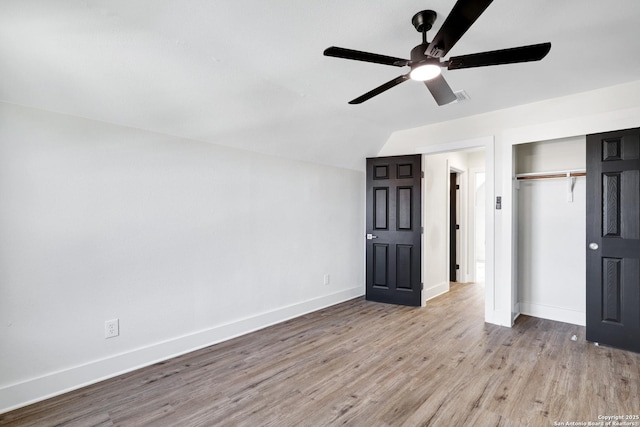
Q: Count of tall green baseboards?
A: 0